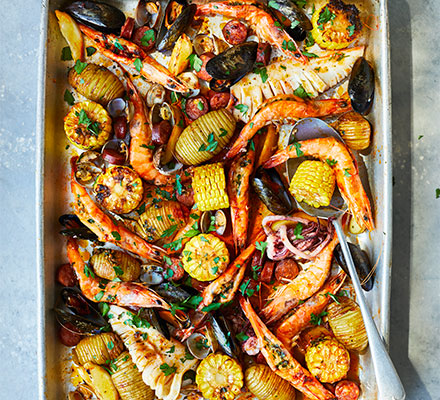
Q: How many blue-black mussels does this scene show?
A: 12